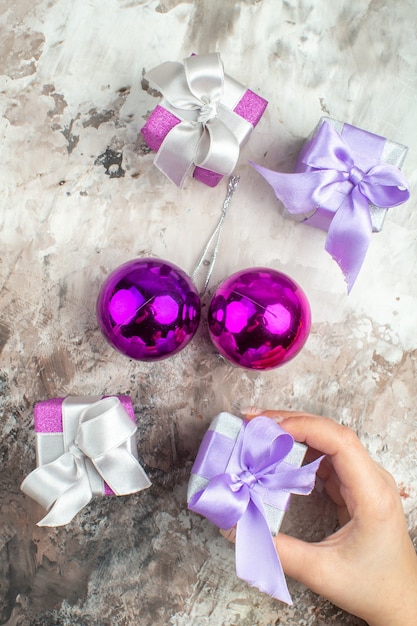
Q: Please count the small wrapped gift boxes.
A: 4